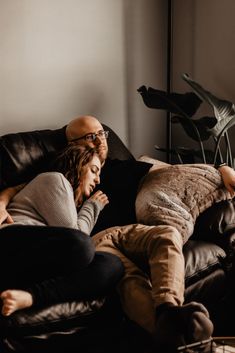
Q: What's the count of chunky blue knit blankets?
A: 0